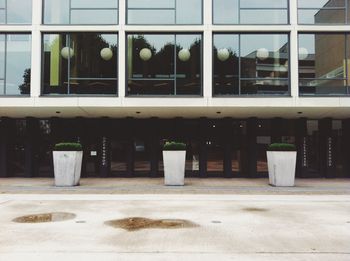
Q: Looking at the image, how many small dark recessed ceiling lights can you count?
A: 4